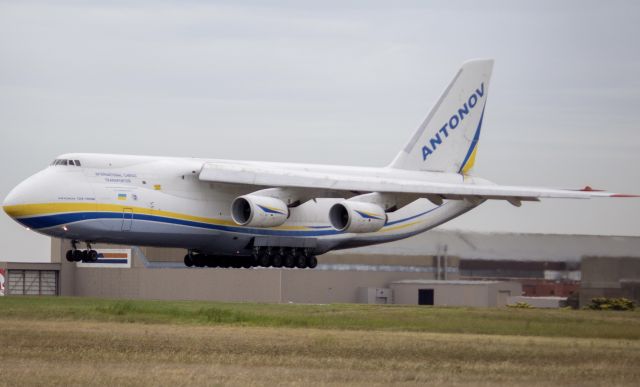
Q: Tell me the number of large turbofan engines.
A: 2